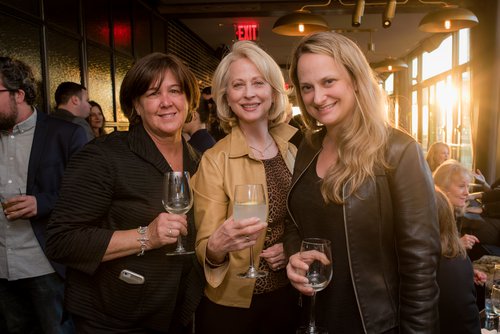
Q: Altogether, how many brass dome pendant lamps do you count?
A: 3